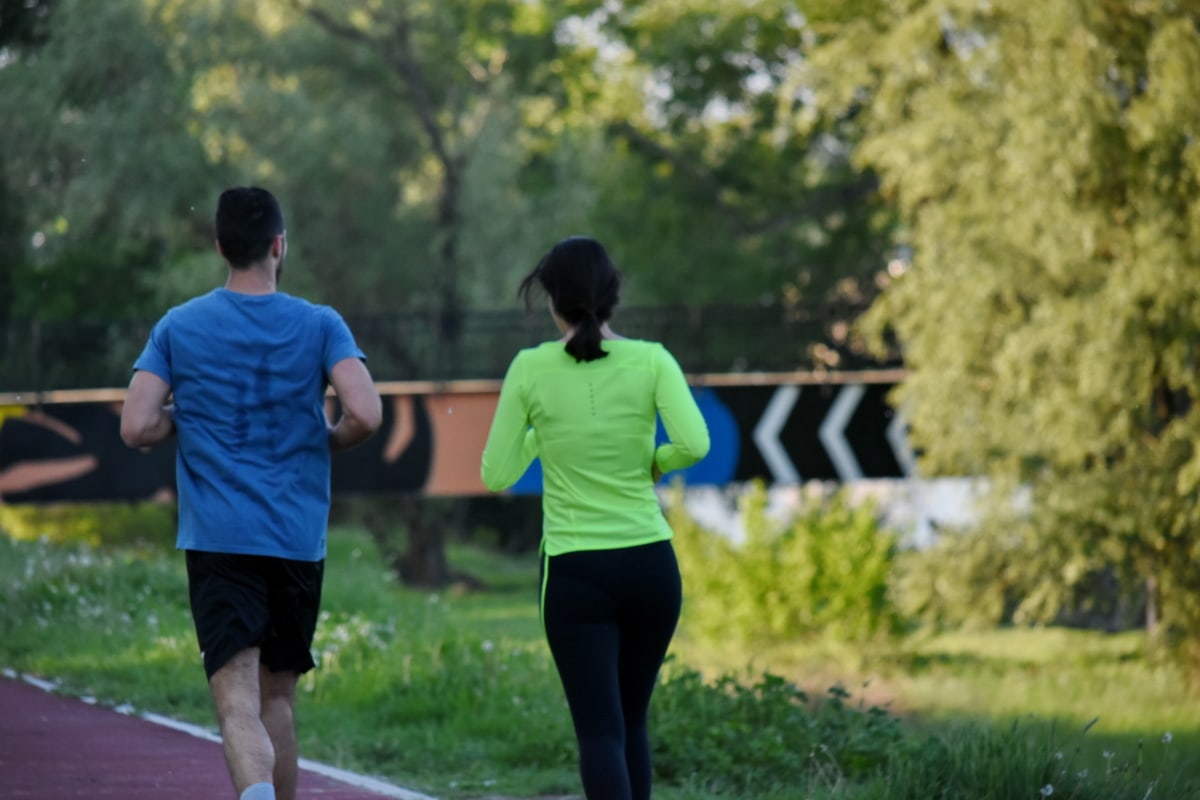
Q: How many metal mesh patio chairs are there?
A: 0